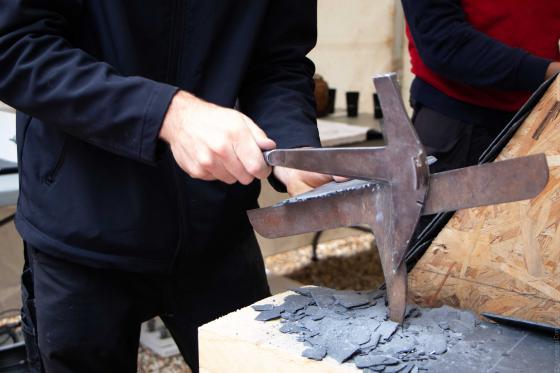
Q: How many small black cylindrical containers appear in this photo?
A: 3